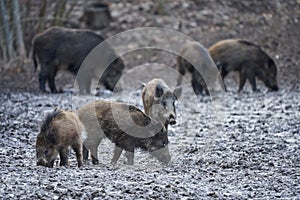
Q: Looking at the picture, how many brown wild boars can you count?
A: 6